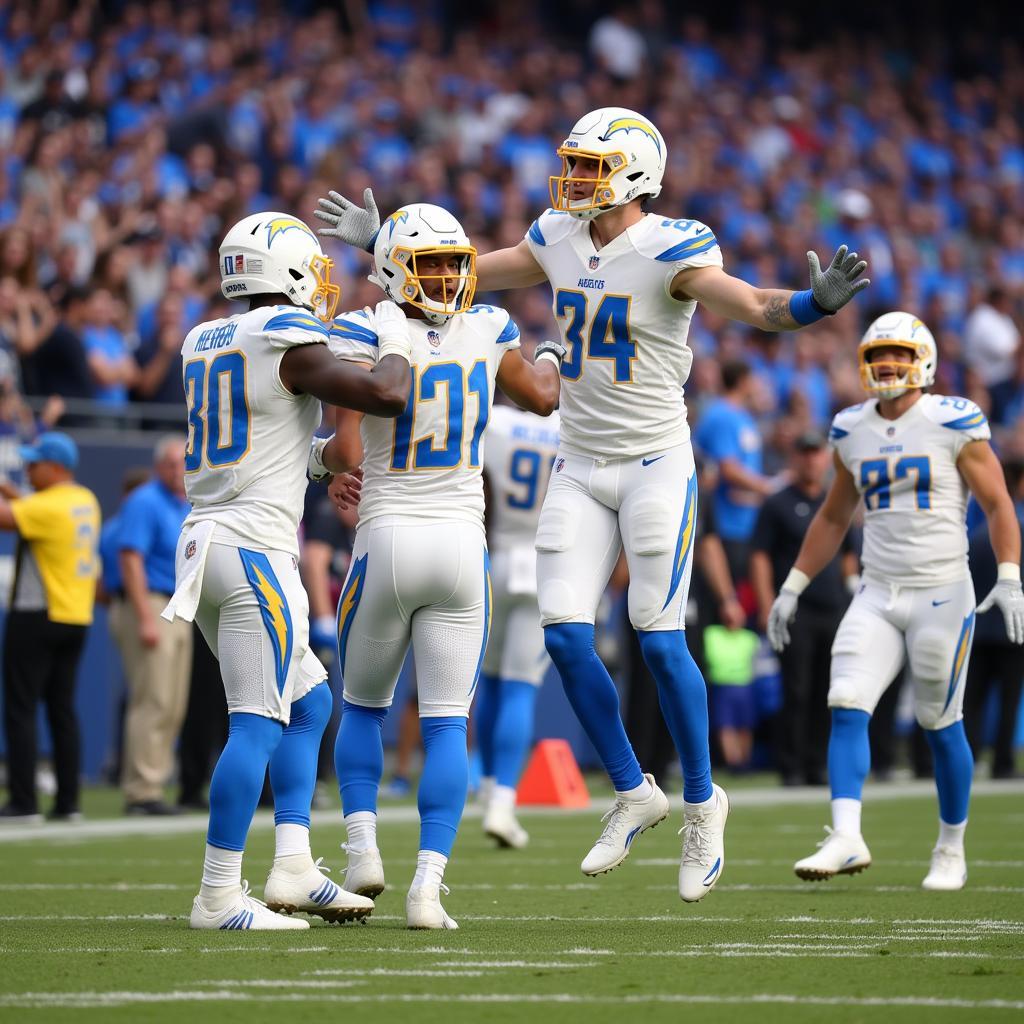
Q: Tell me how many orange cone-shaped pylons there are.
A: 1